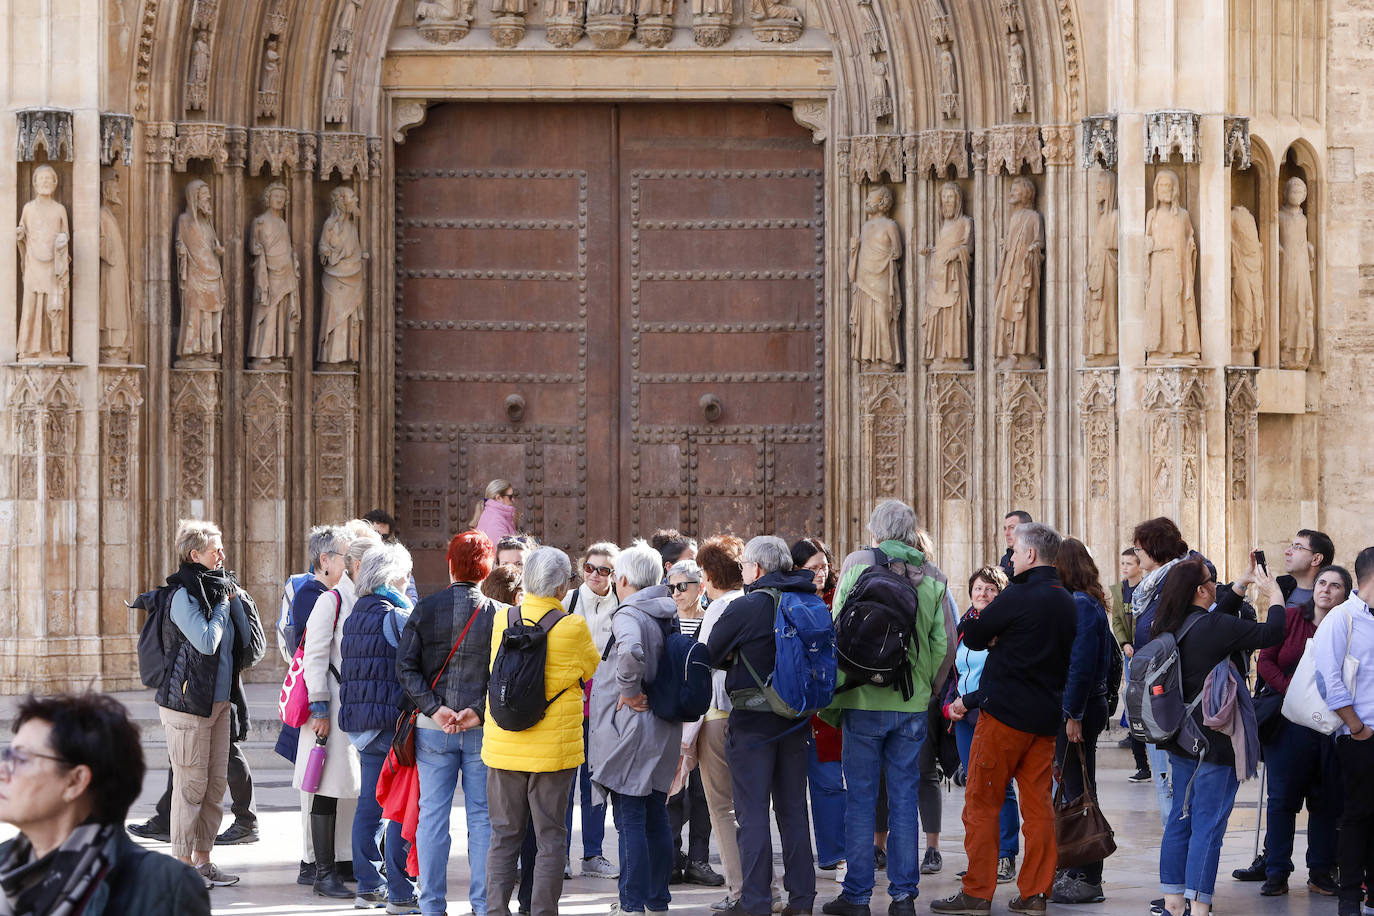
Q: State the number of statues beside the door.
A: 12